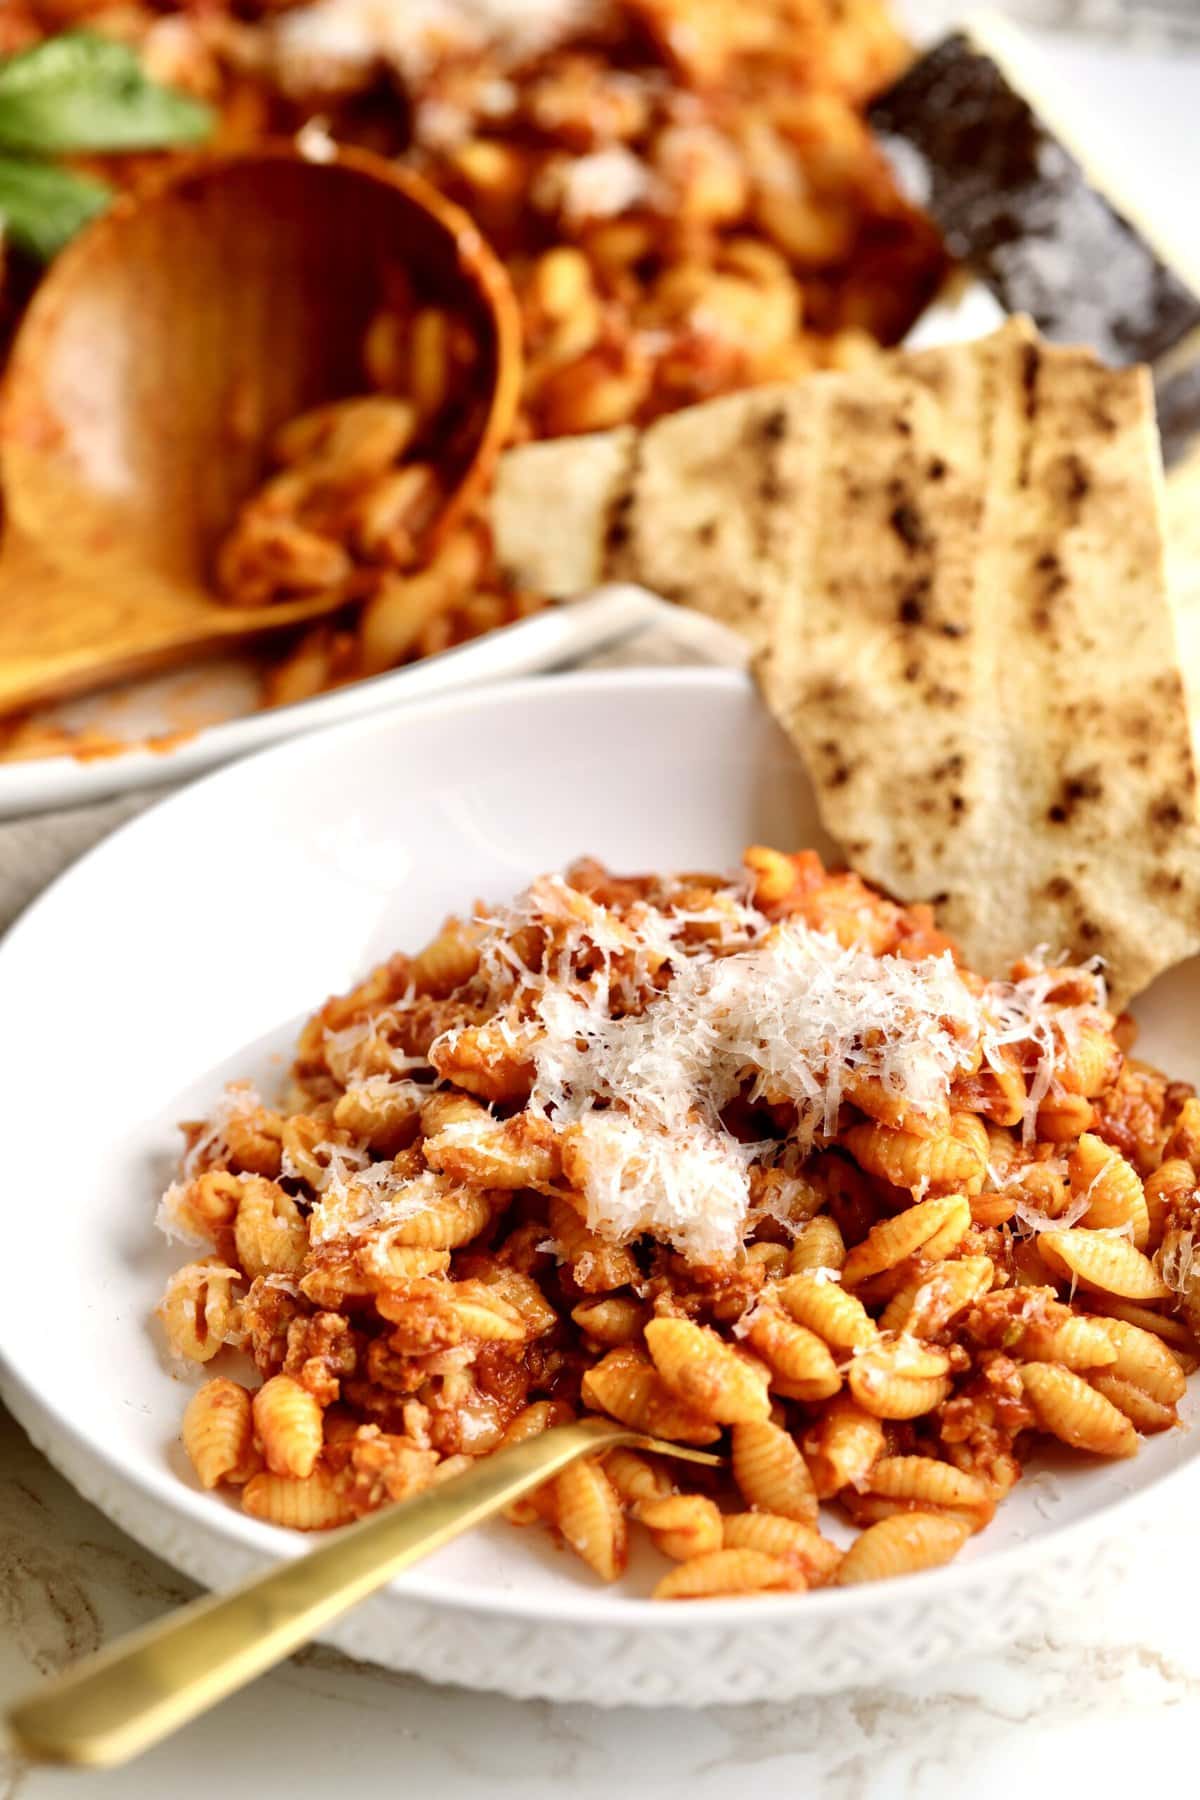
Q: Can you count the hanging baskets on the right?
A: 0